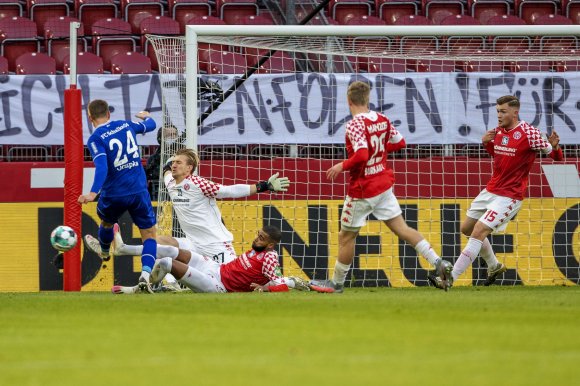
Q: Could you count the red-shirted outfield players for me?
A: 3